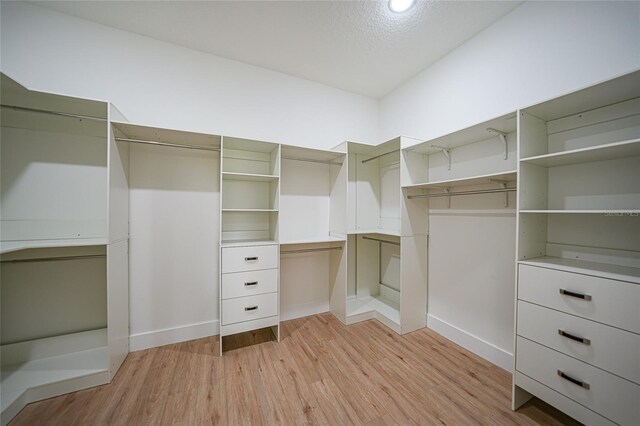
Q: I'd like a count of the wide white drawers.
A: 3